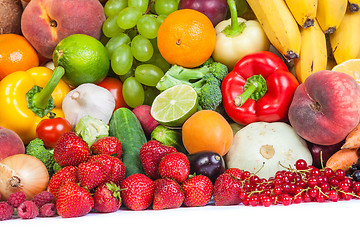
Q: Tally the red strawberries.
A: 14